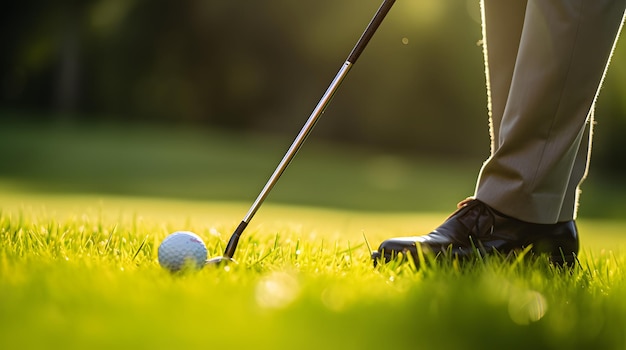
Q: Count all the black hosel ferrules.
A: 1